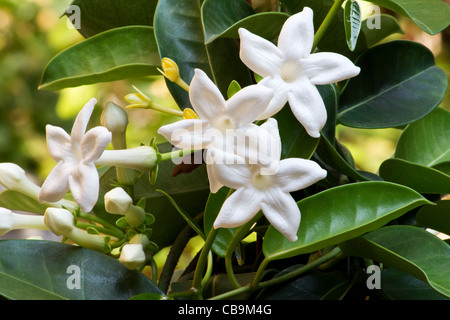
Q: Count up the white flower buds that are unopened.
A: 6